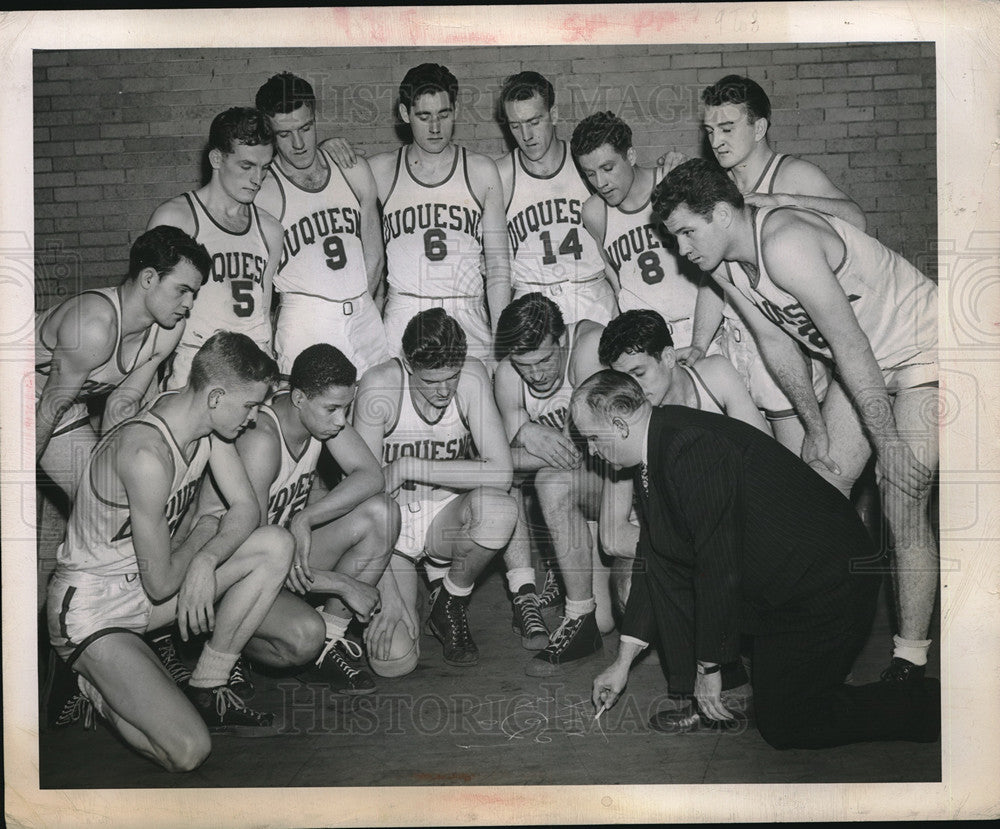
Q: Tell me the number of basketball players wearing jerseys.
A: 13